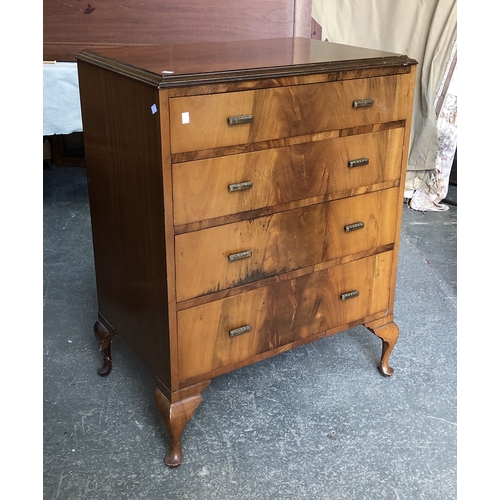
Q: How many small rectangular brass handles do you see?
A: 8